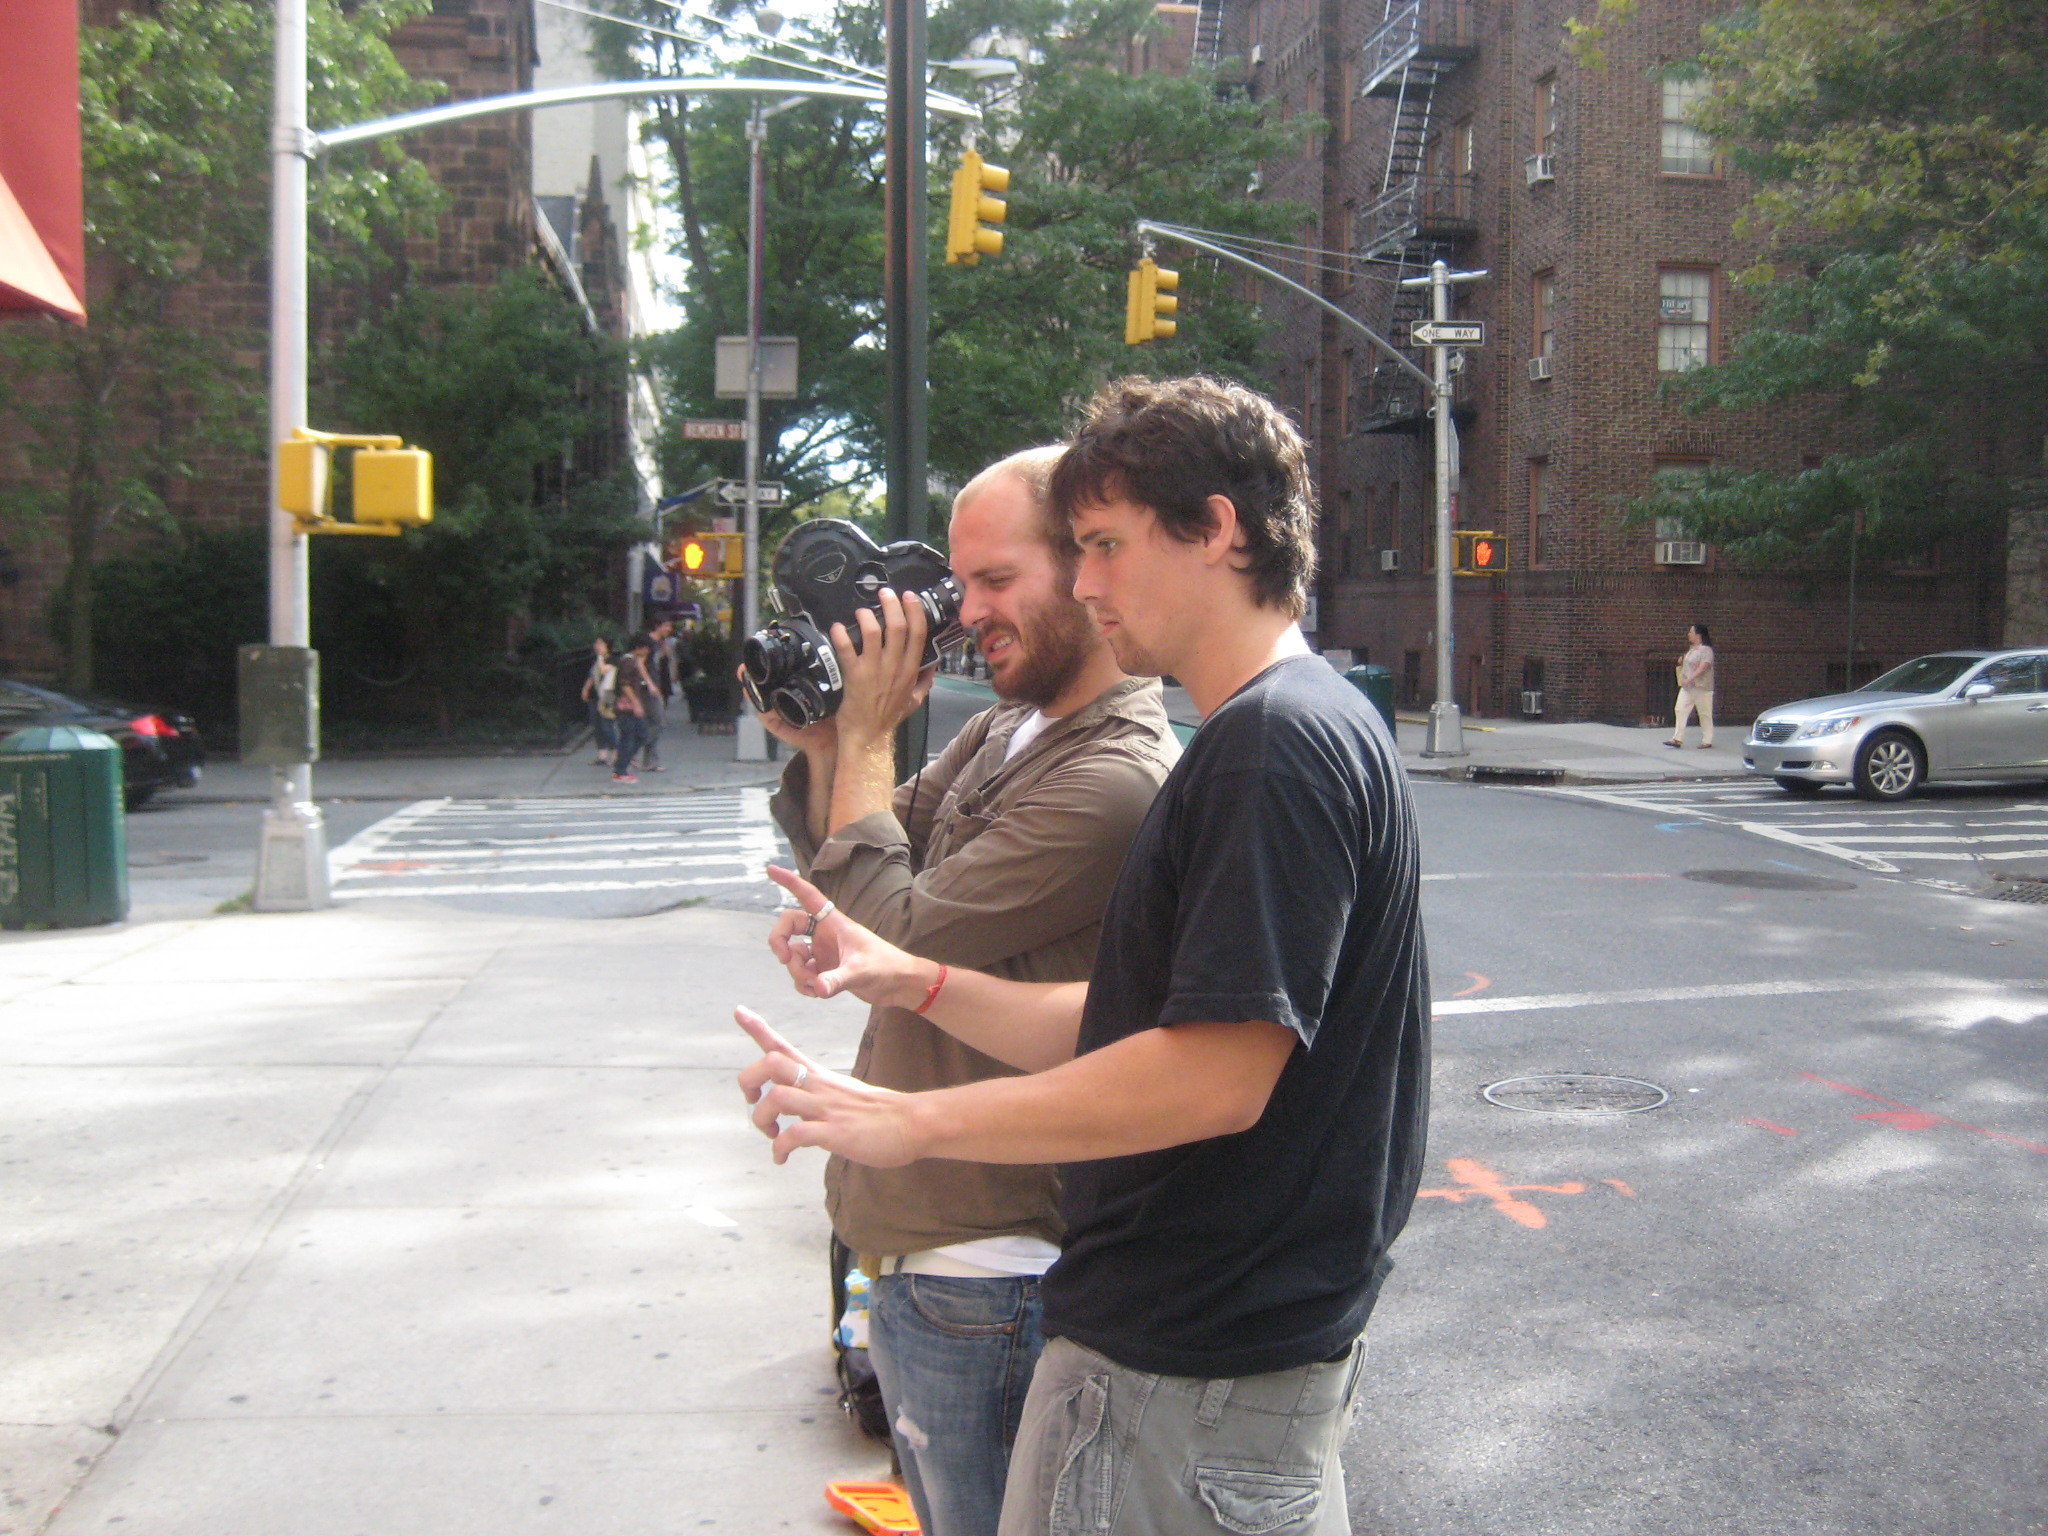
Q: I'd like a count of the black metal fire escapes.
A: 2